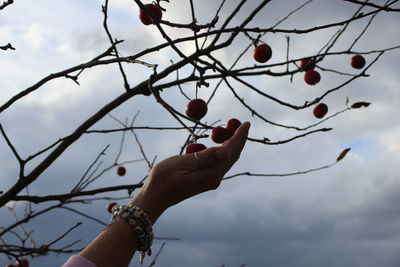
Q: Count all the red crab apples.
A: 14